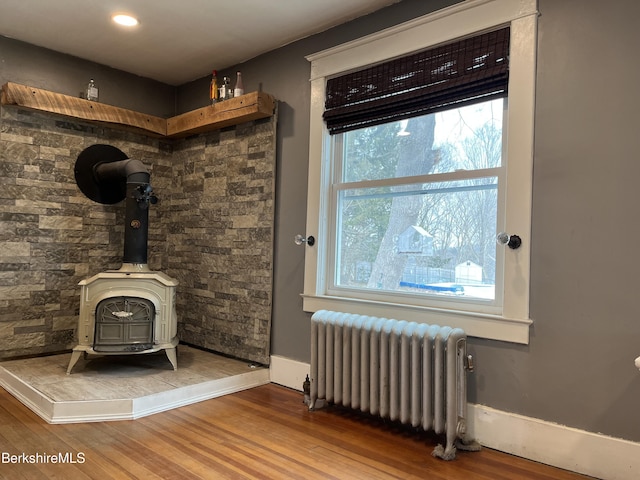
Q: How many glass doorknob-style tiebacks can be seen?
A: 2